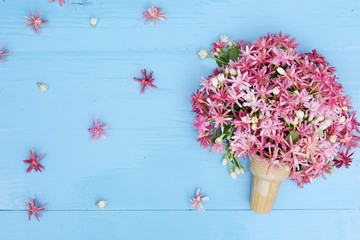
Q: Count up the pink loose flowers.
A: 9